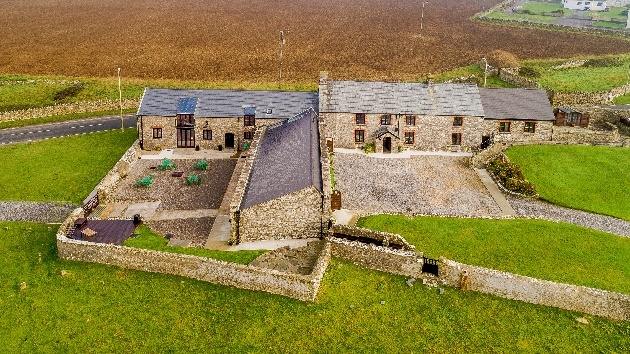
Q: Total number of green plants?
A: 4